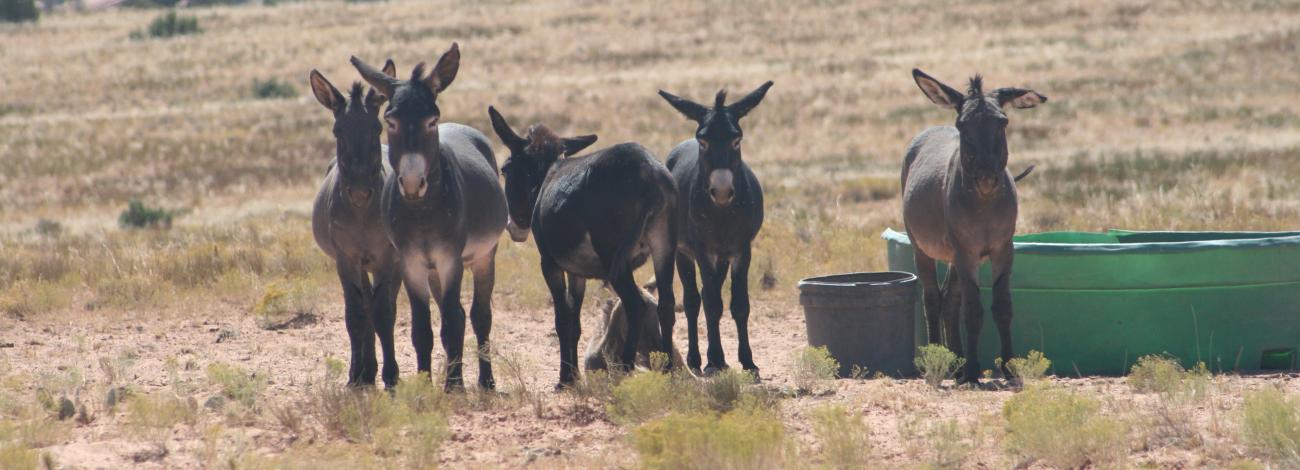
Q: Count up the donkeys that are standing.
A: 5